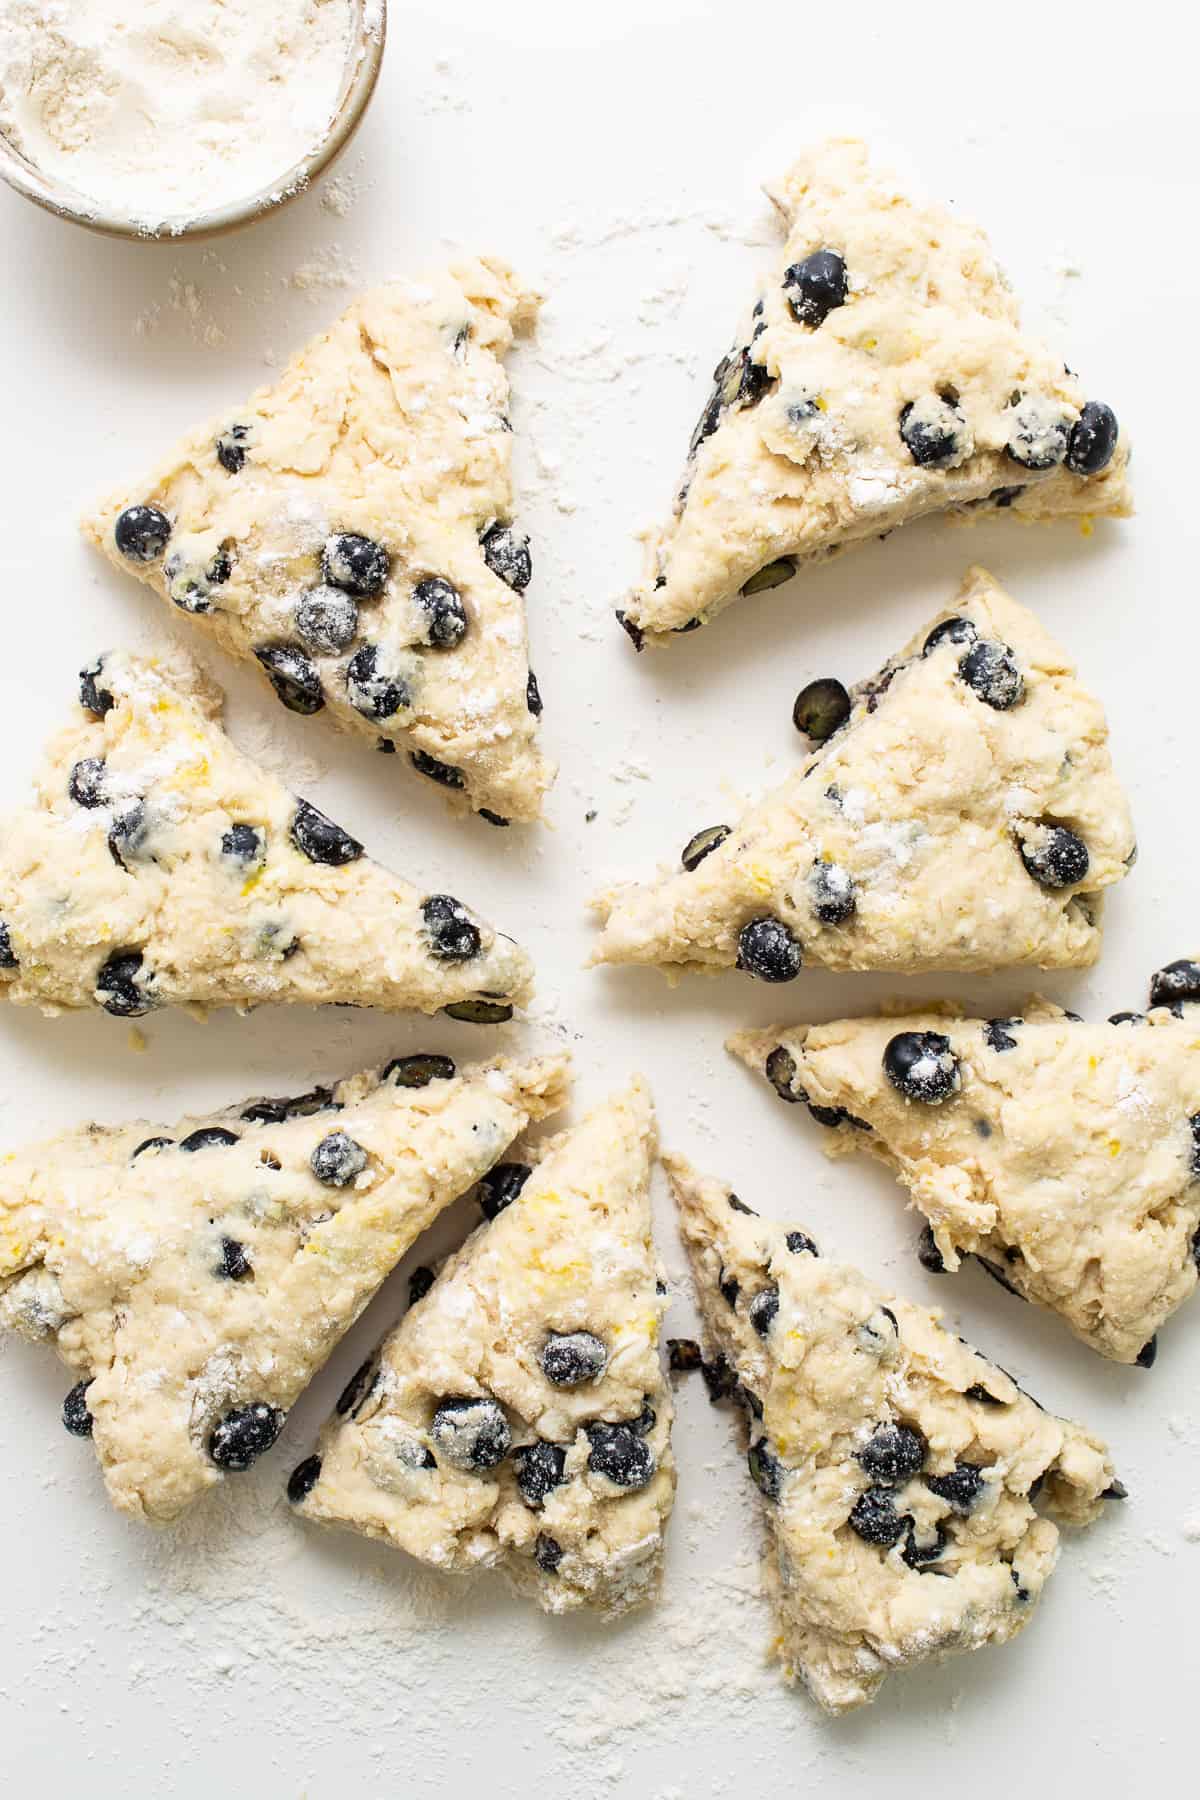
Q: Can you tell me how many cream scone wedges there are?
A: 8